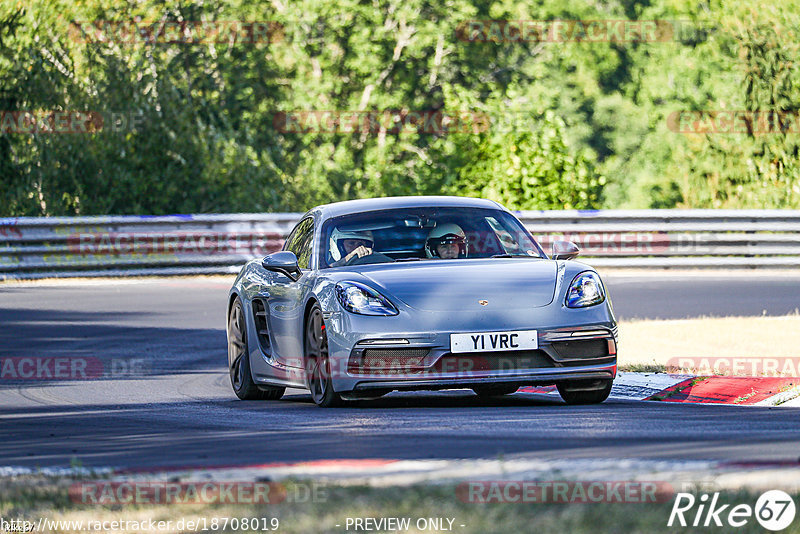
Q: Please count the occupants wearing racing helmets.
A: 2